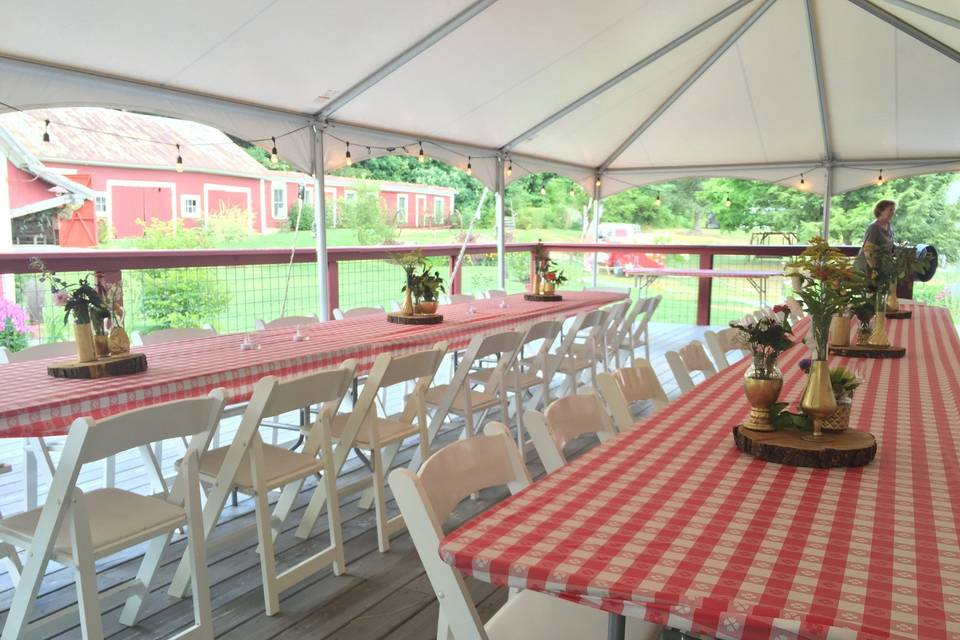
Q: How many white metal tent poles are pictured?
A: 4